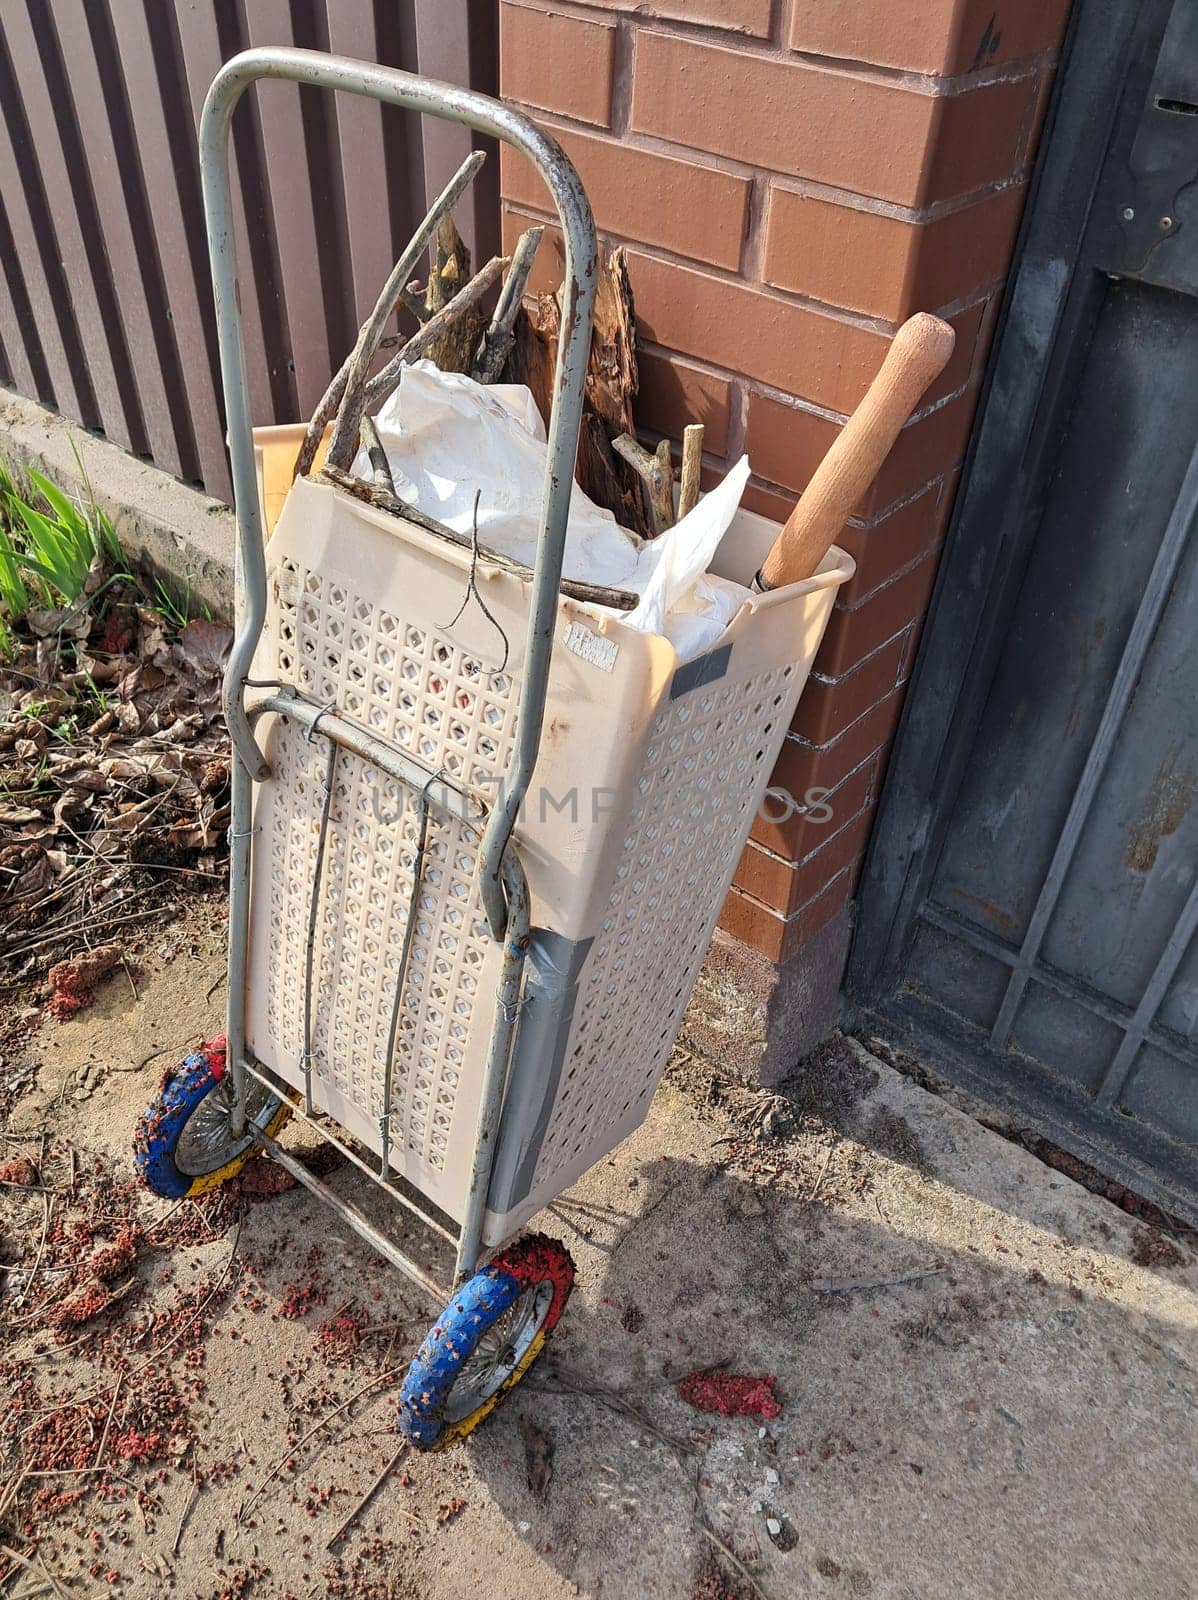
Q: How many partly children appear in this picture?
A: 0